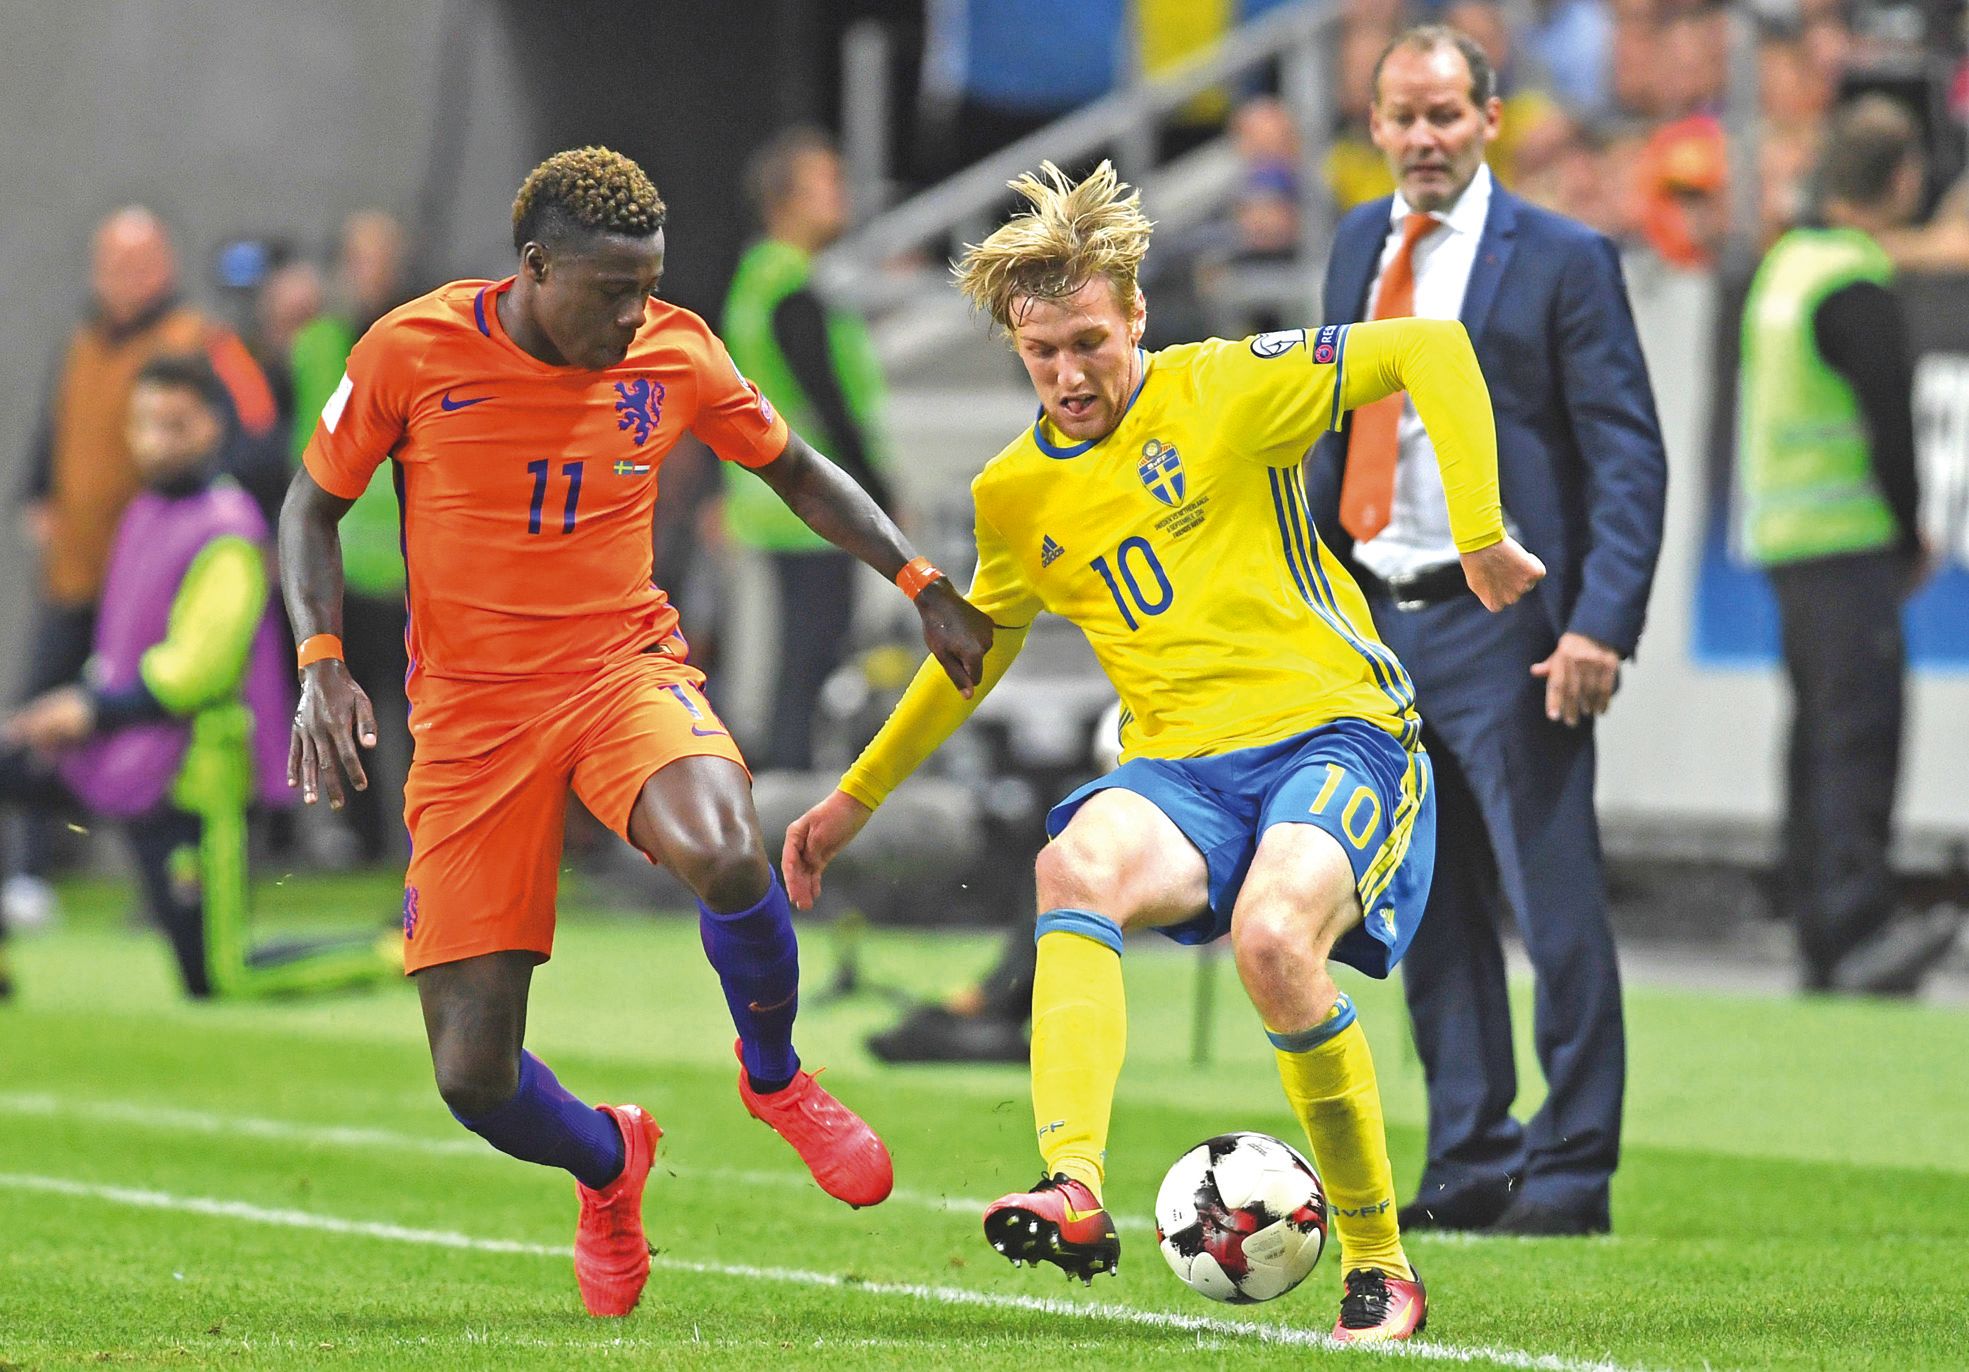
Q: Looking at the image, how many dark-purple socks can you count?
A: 2